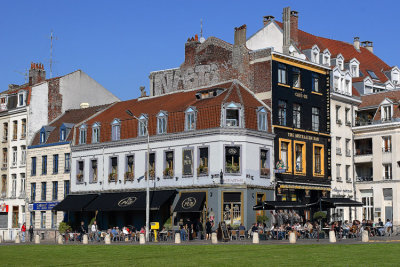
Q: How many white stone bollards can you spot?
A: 12